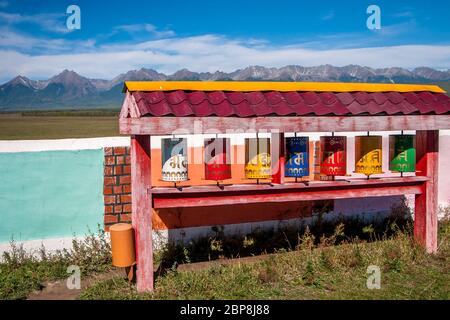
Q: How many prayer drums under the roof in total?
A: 7